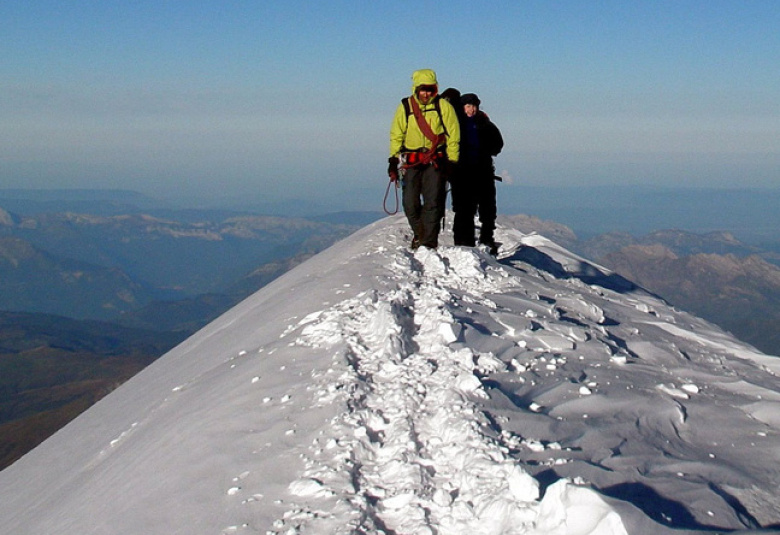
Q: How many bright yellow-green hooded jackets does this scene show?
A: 1